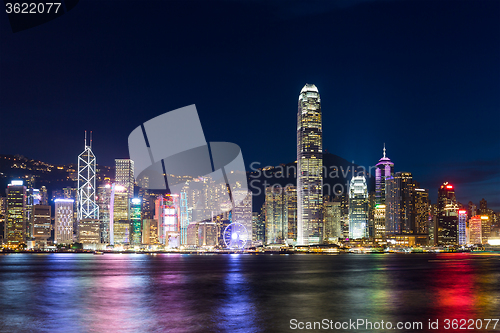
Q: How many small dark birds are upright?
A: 0